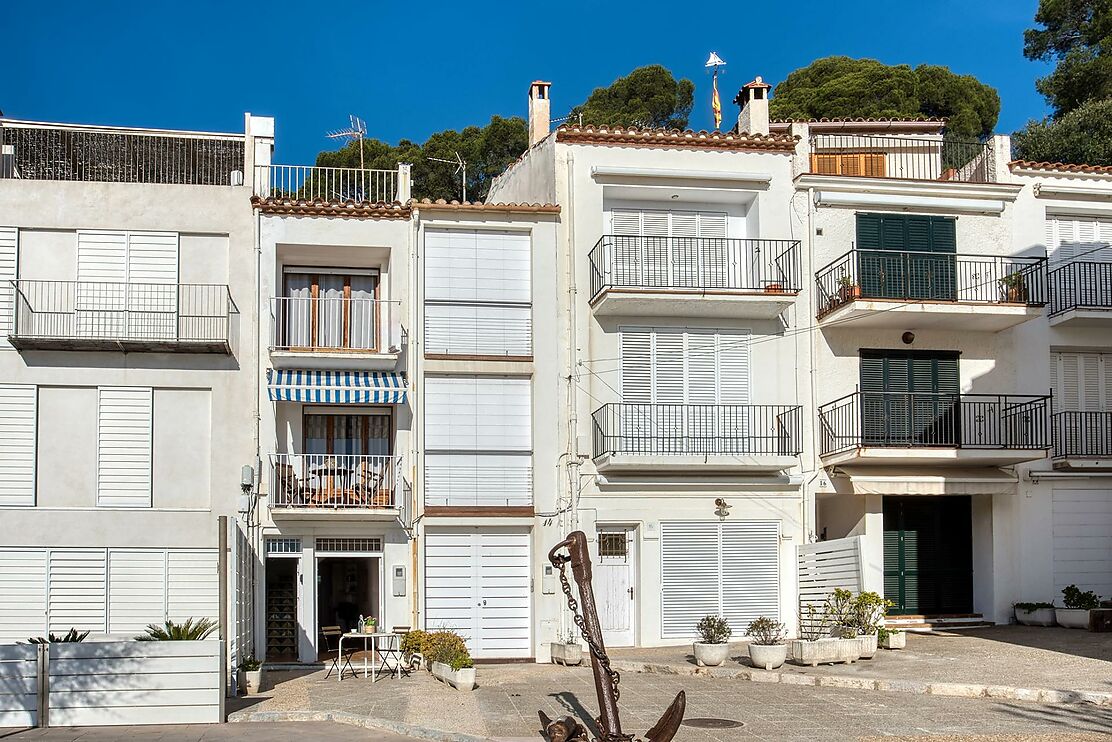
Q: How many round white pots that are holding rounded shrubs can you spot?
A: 2